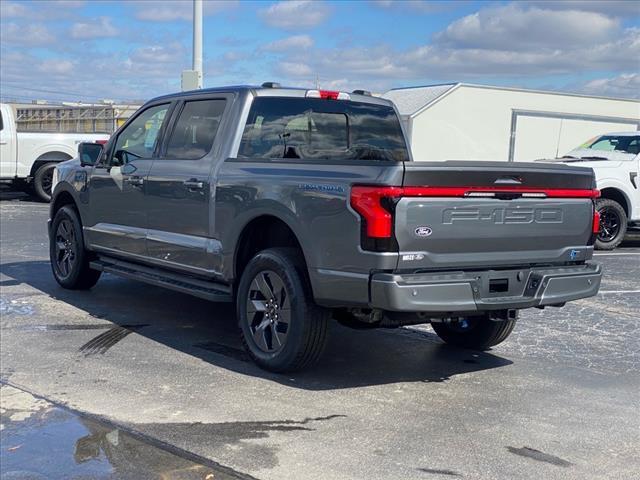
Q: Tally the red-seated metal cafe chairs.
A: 0